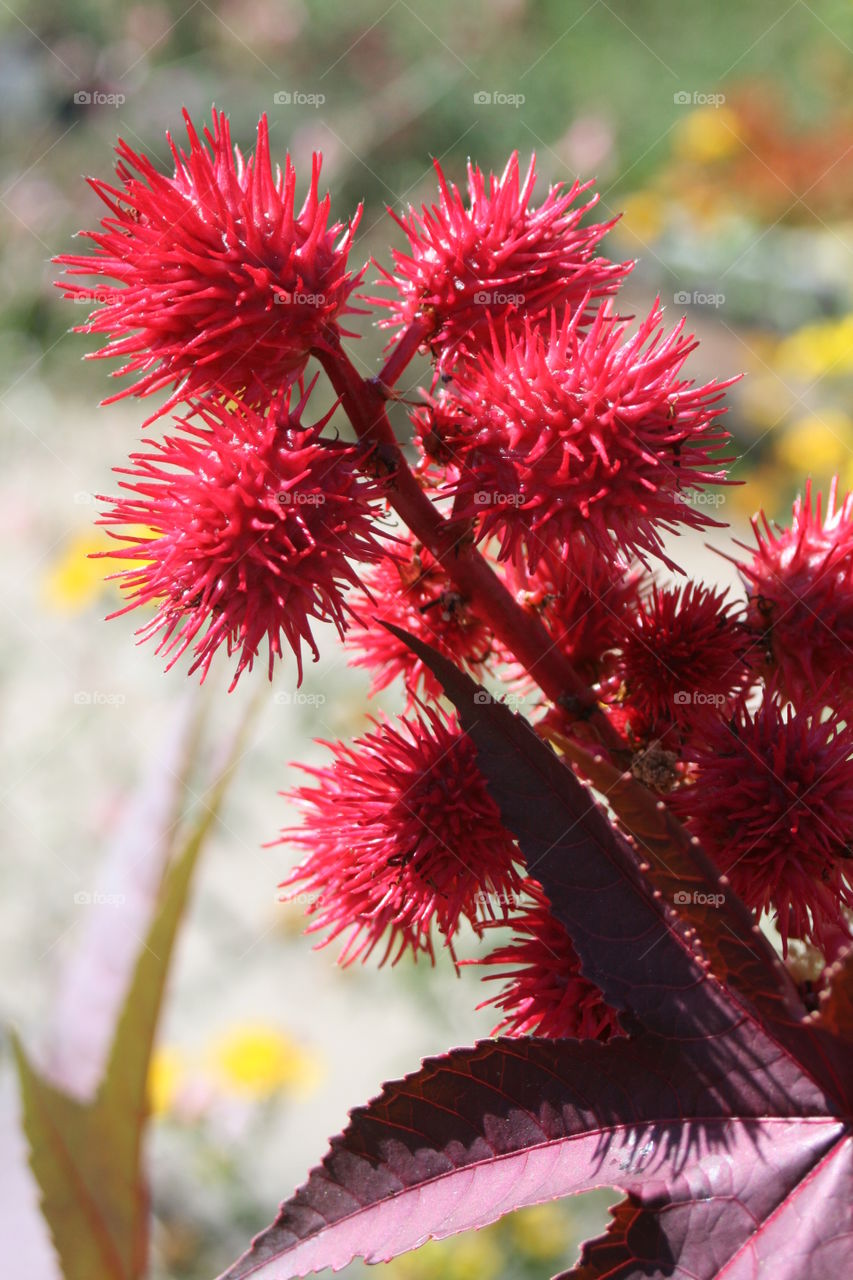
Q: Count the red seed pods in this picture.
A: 11